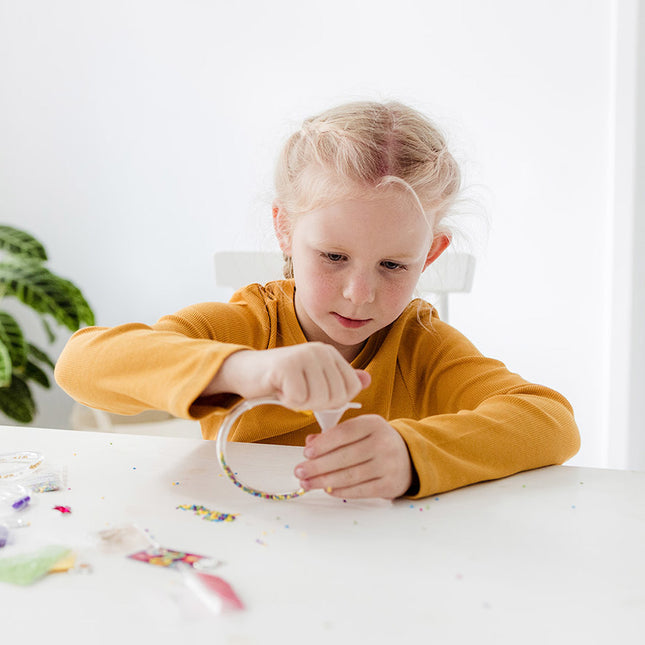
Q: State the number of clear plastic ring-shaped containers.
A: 2